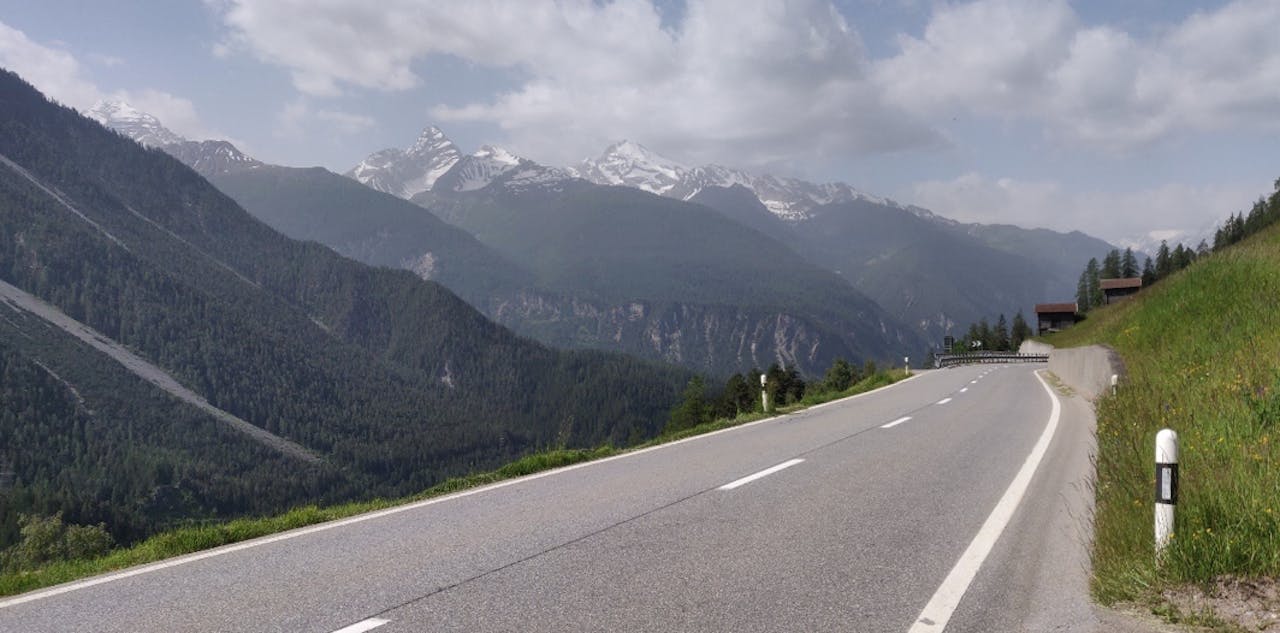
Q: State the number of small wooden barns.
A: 2